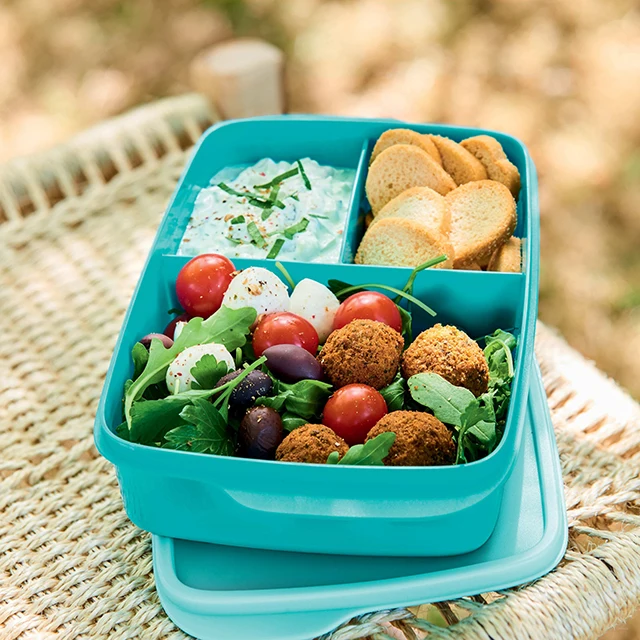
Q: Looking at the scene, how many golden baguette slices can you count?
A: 8